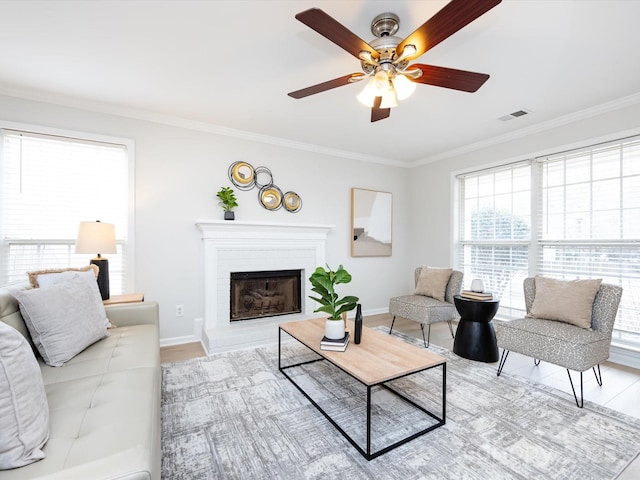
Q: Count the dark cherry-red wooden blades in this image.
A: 5